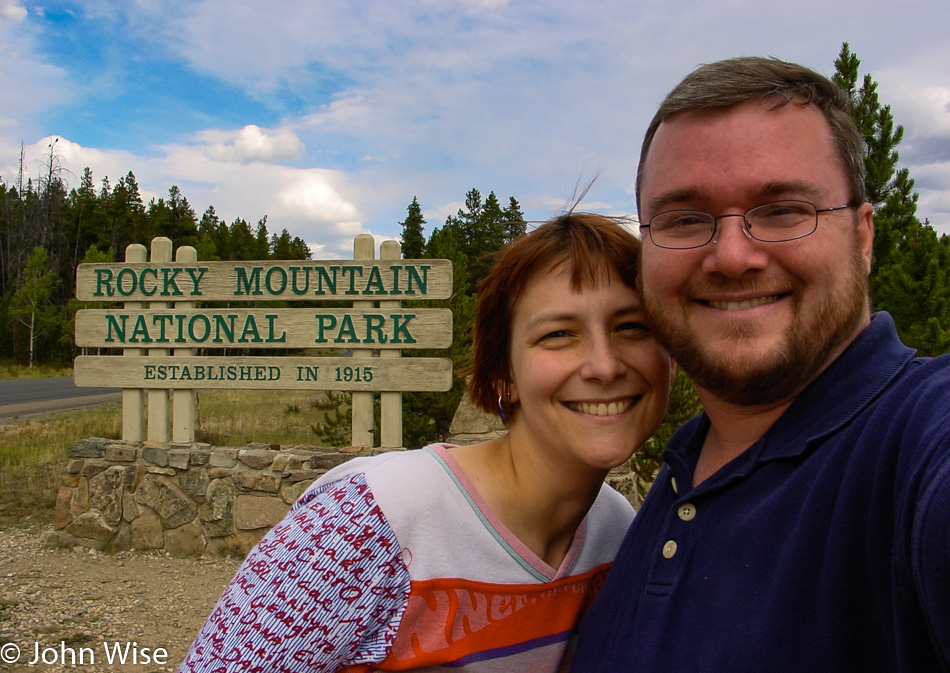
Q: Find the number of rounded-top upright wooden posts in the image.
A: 5